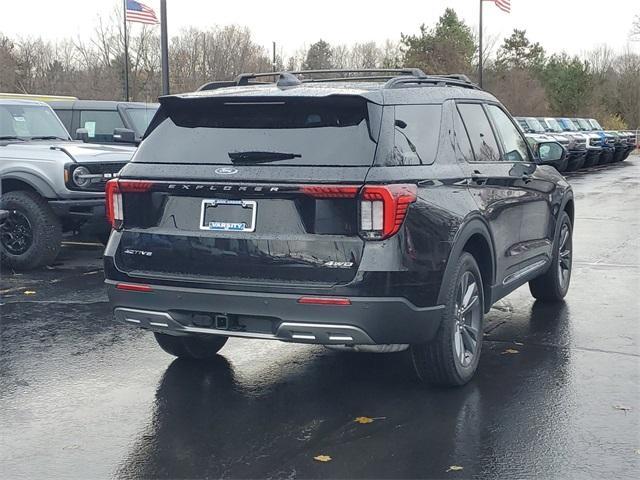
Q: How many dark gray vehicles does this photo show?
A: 1